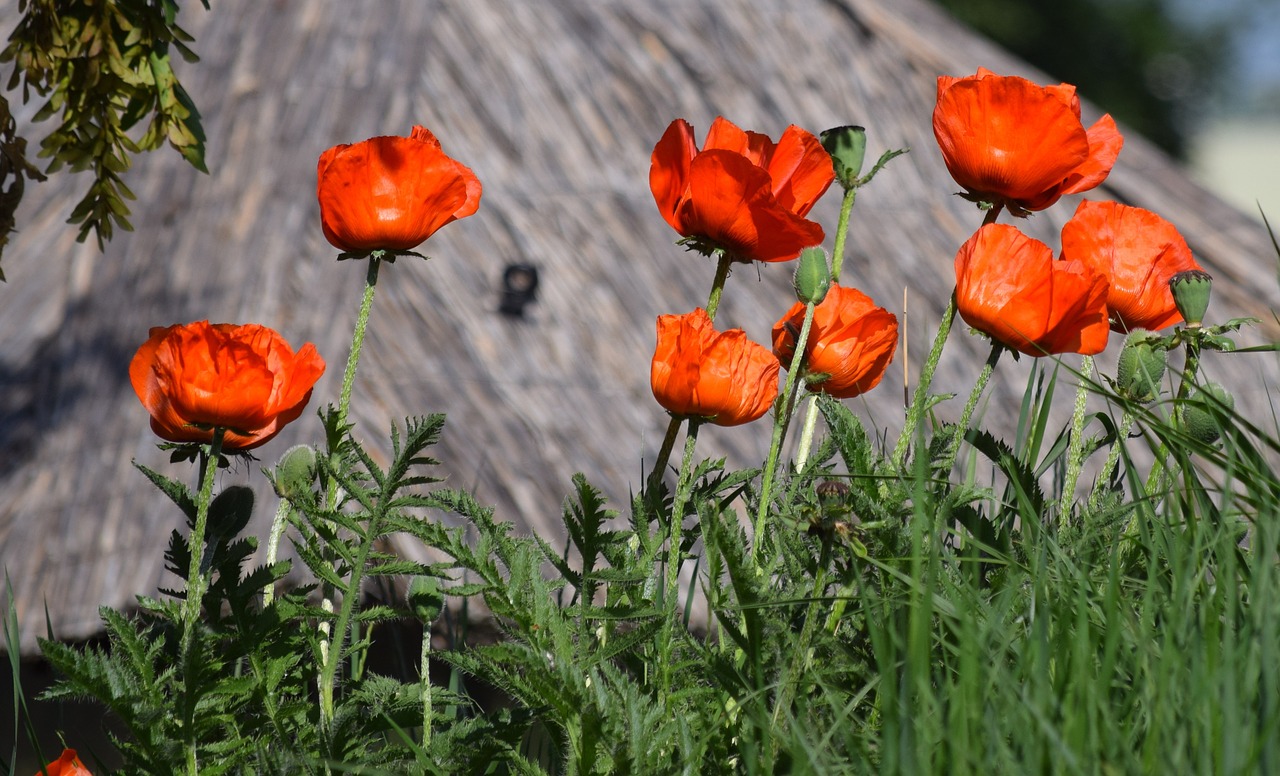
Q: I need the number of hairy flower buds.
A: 6